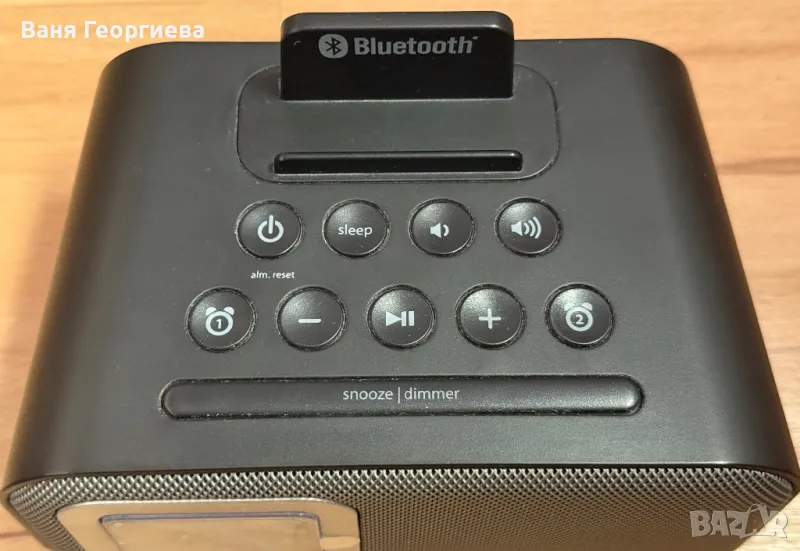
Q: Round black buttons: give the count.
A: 9